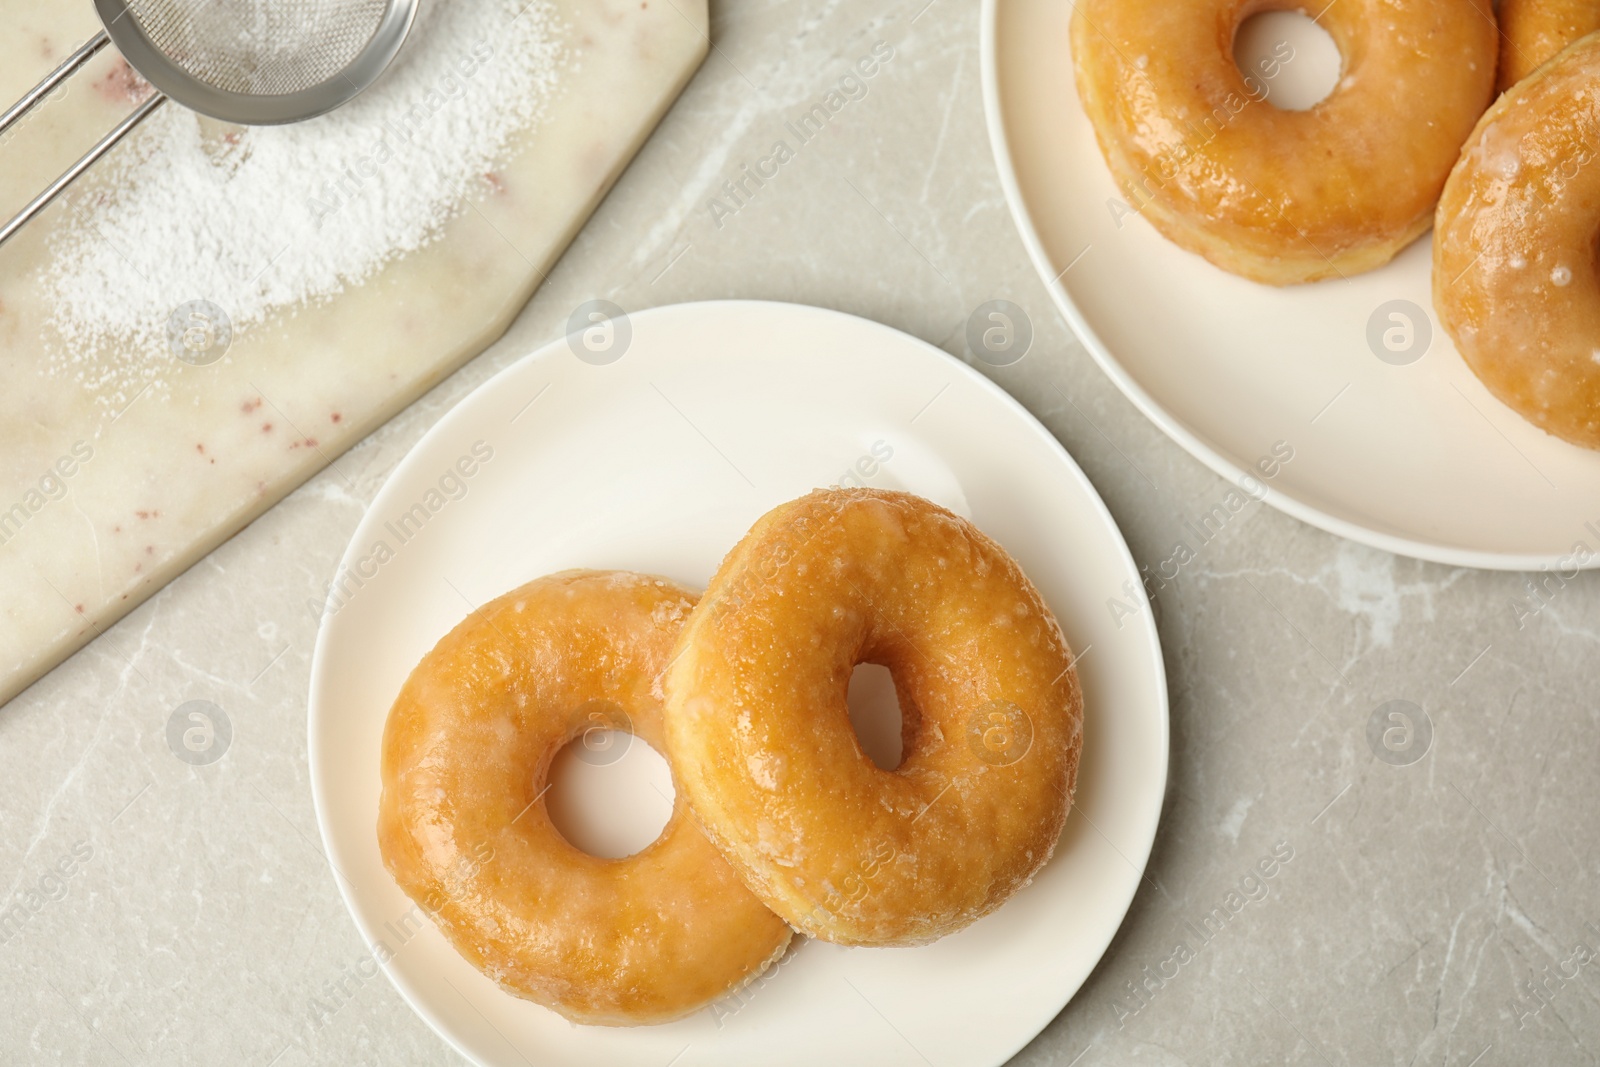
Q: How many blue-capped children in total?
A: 0